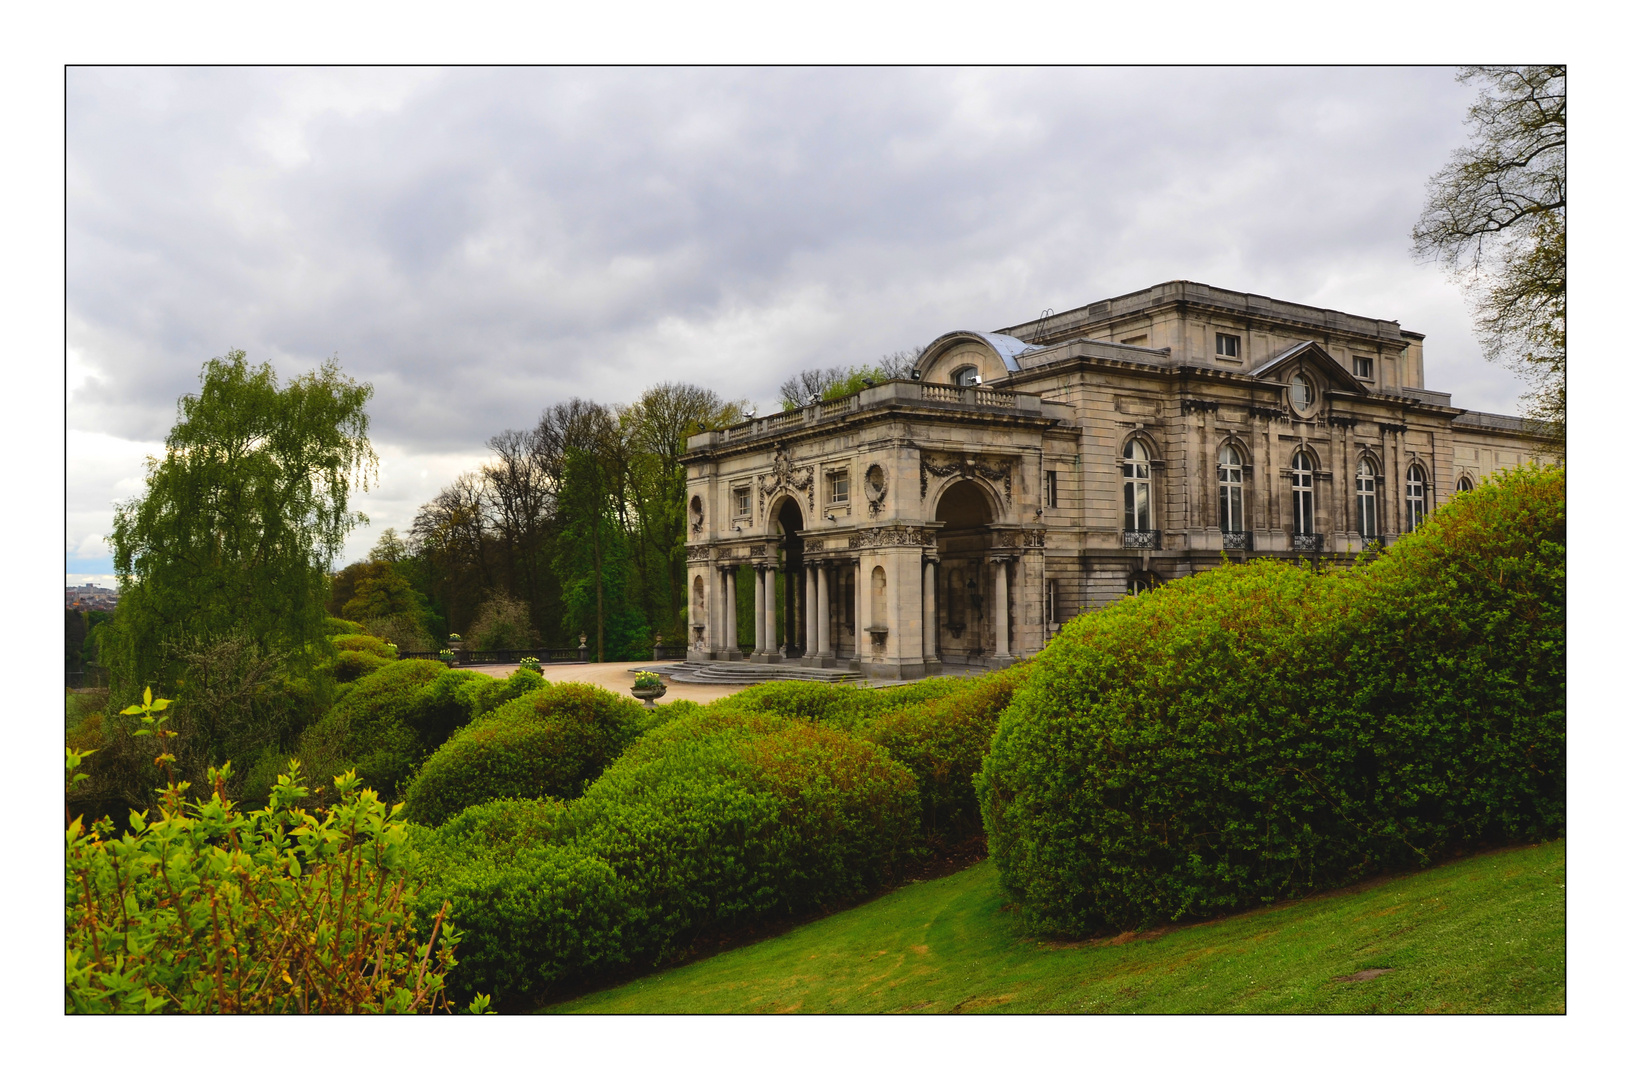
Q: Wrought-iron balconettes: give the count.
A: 4